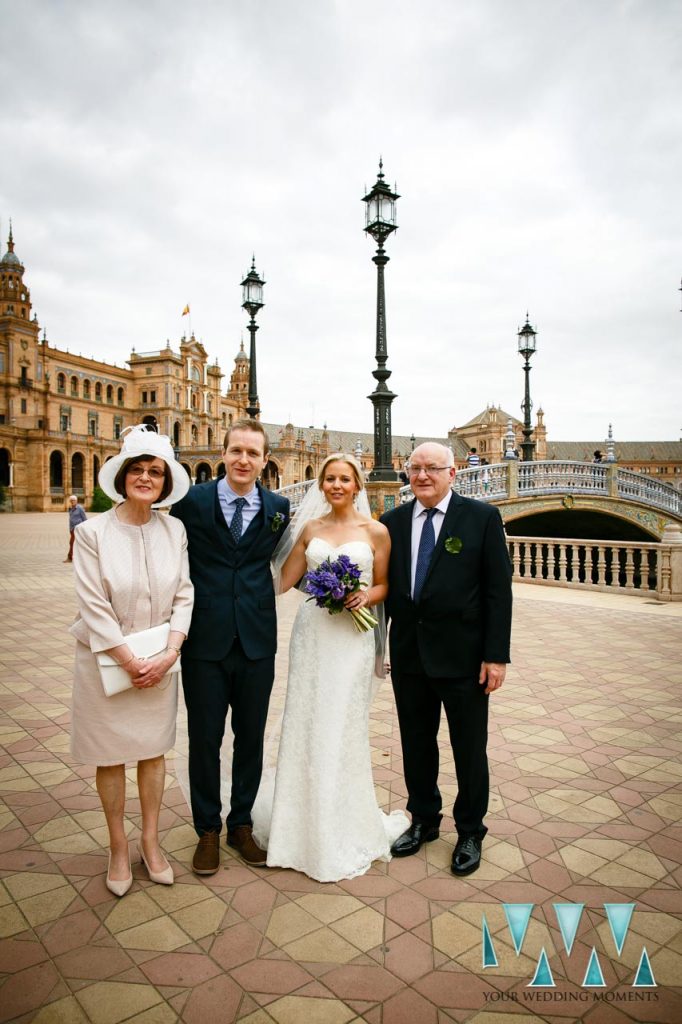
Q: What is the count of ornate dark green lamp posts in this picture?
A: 3